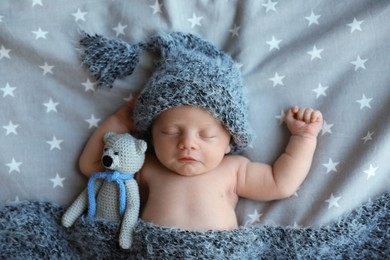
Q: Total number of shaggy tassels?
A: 1